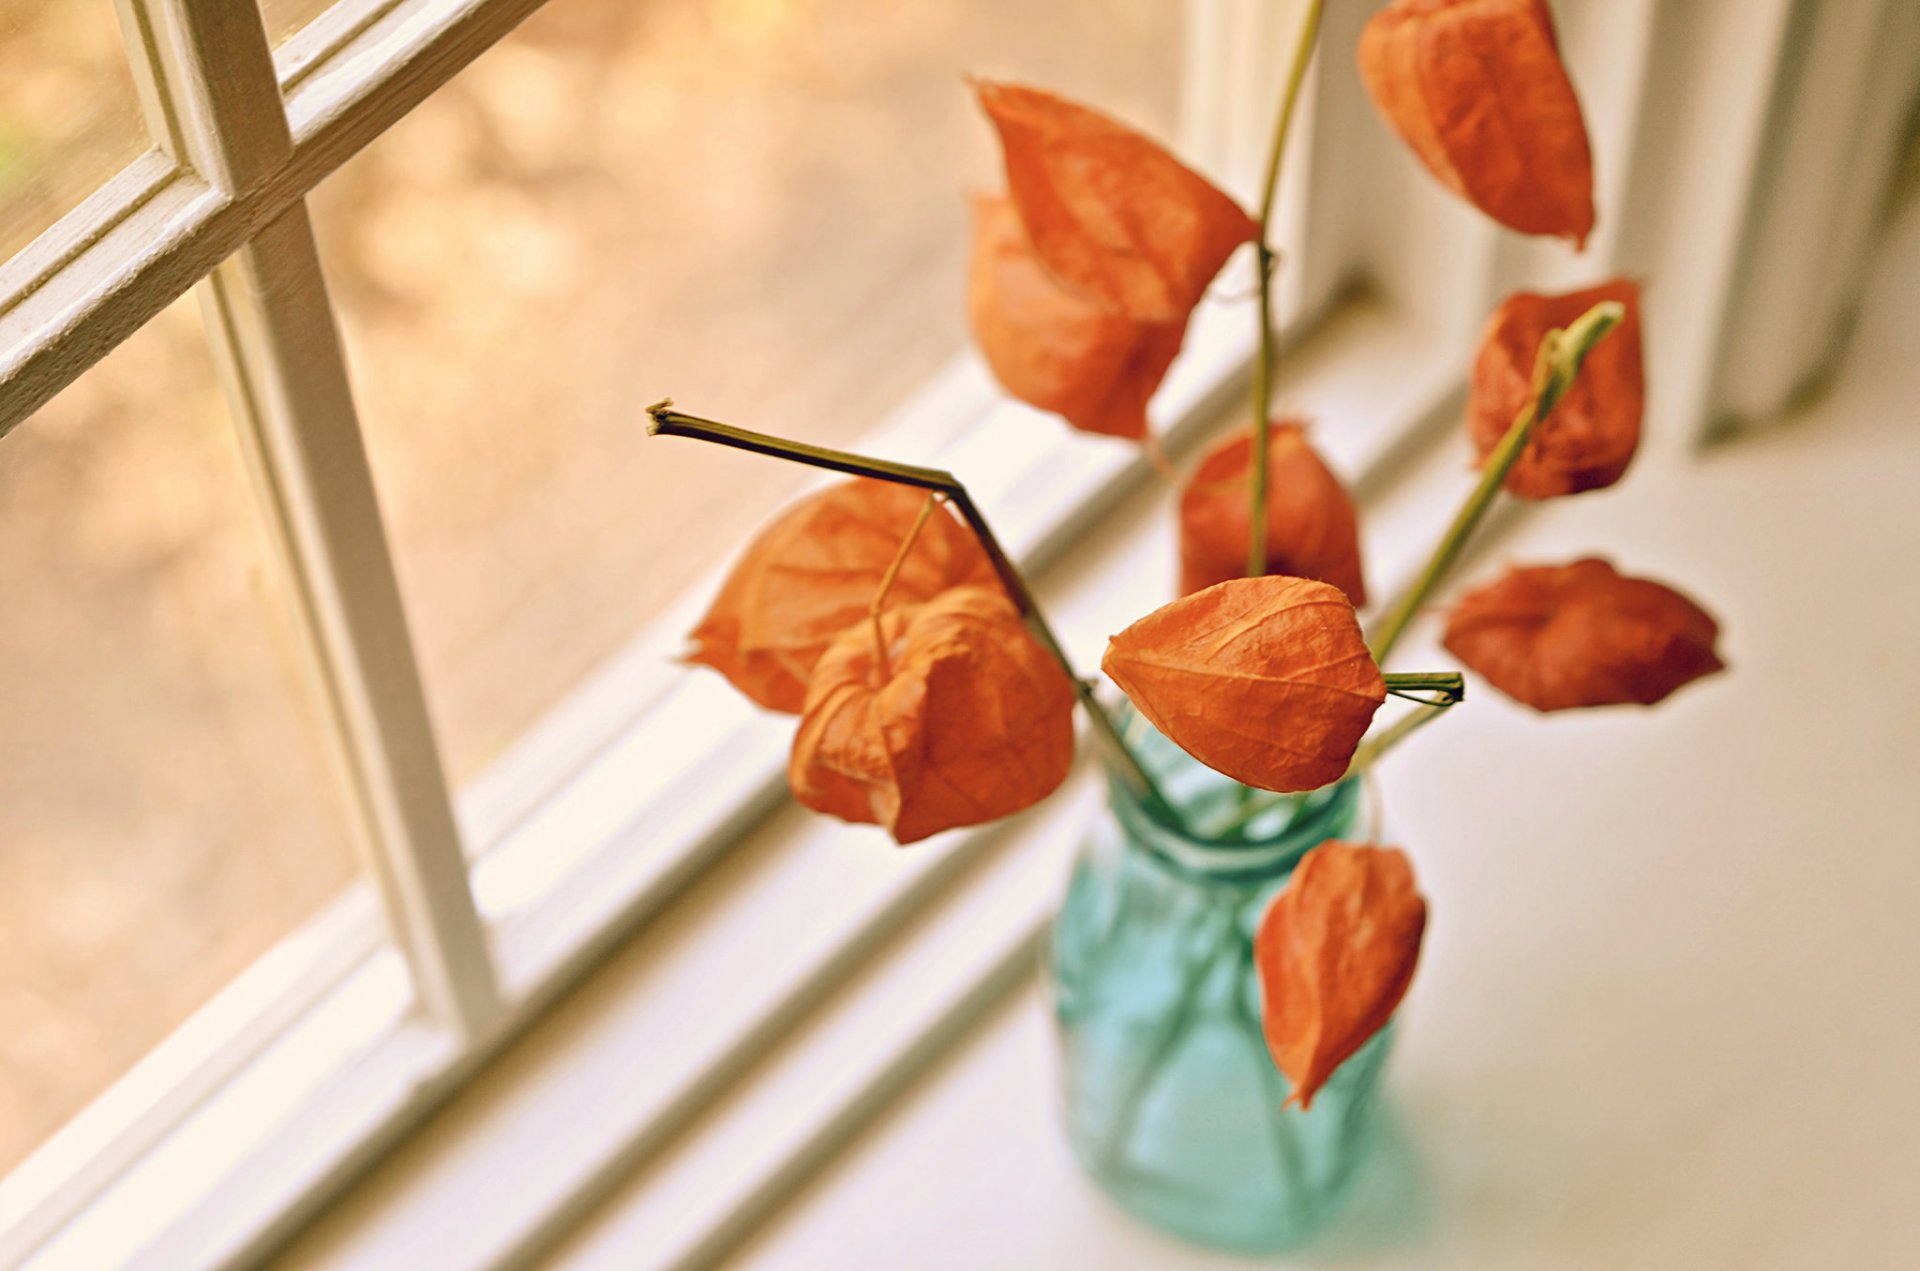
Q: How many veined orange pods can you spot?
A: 10